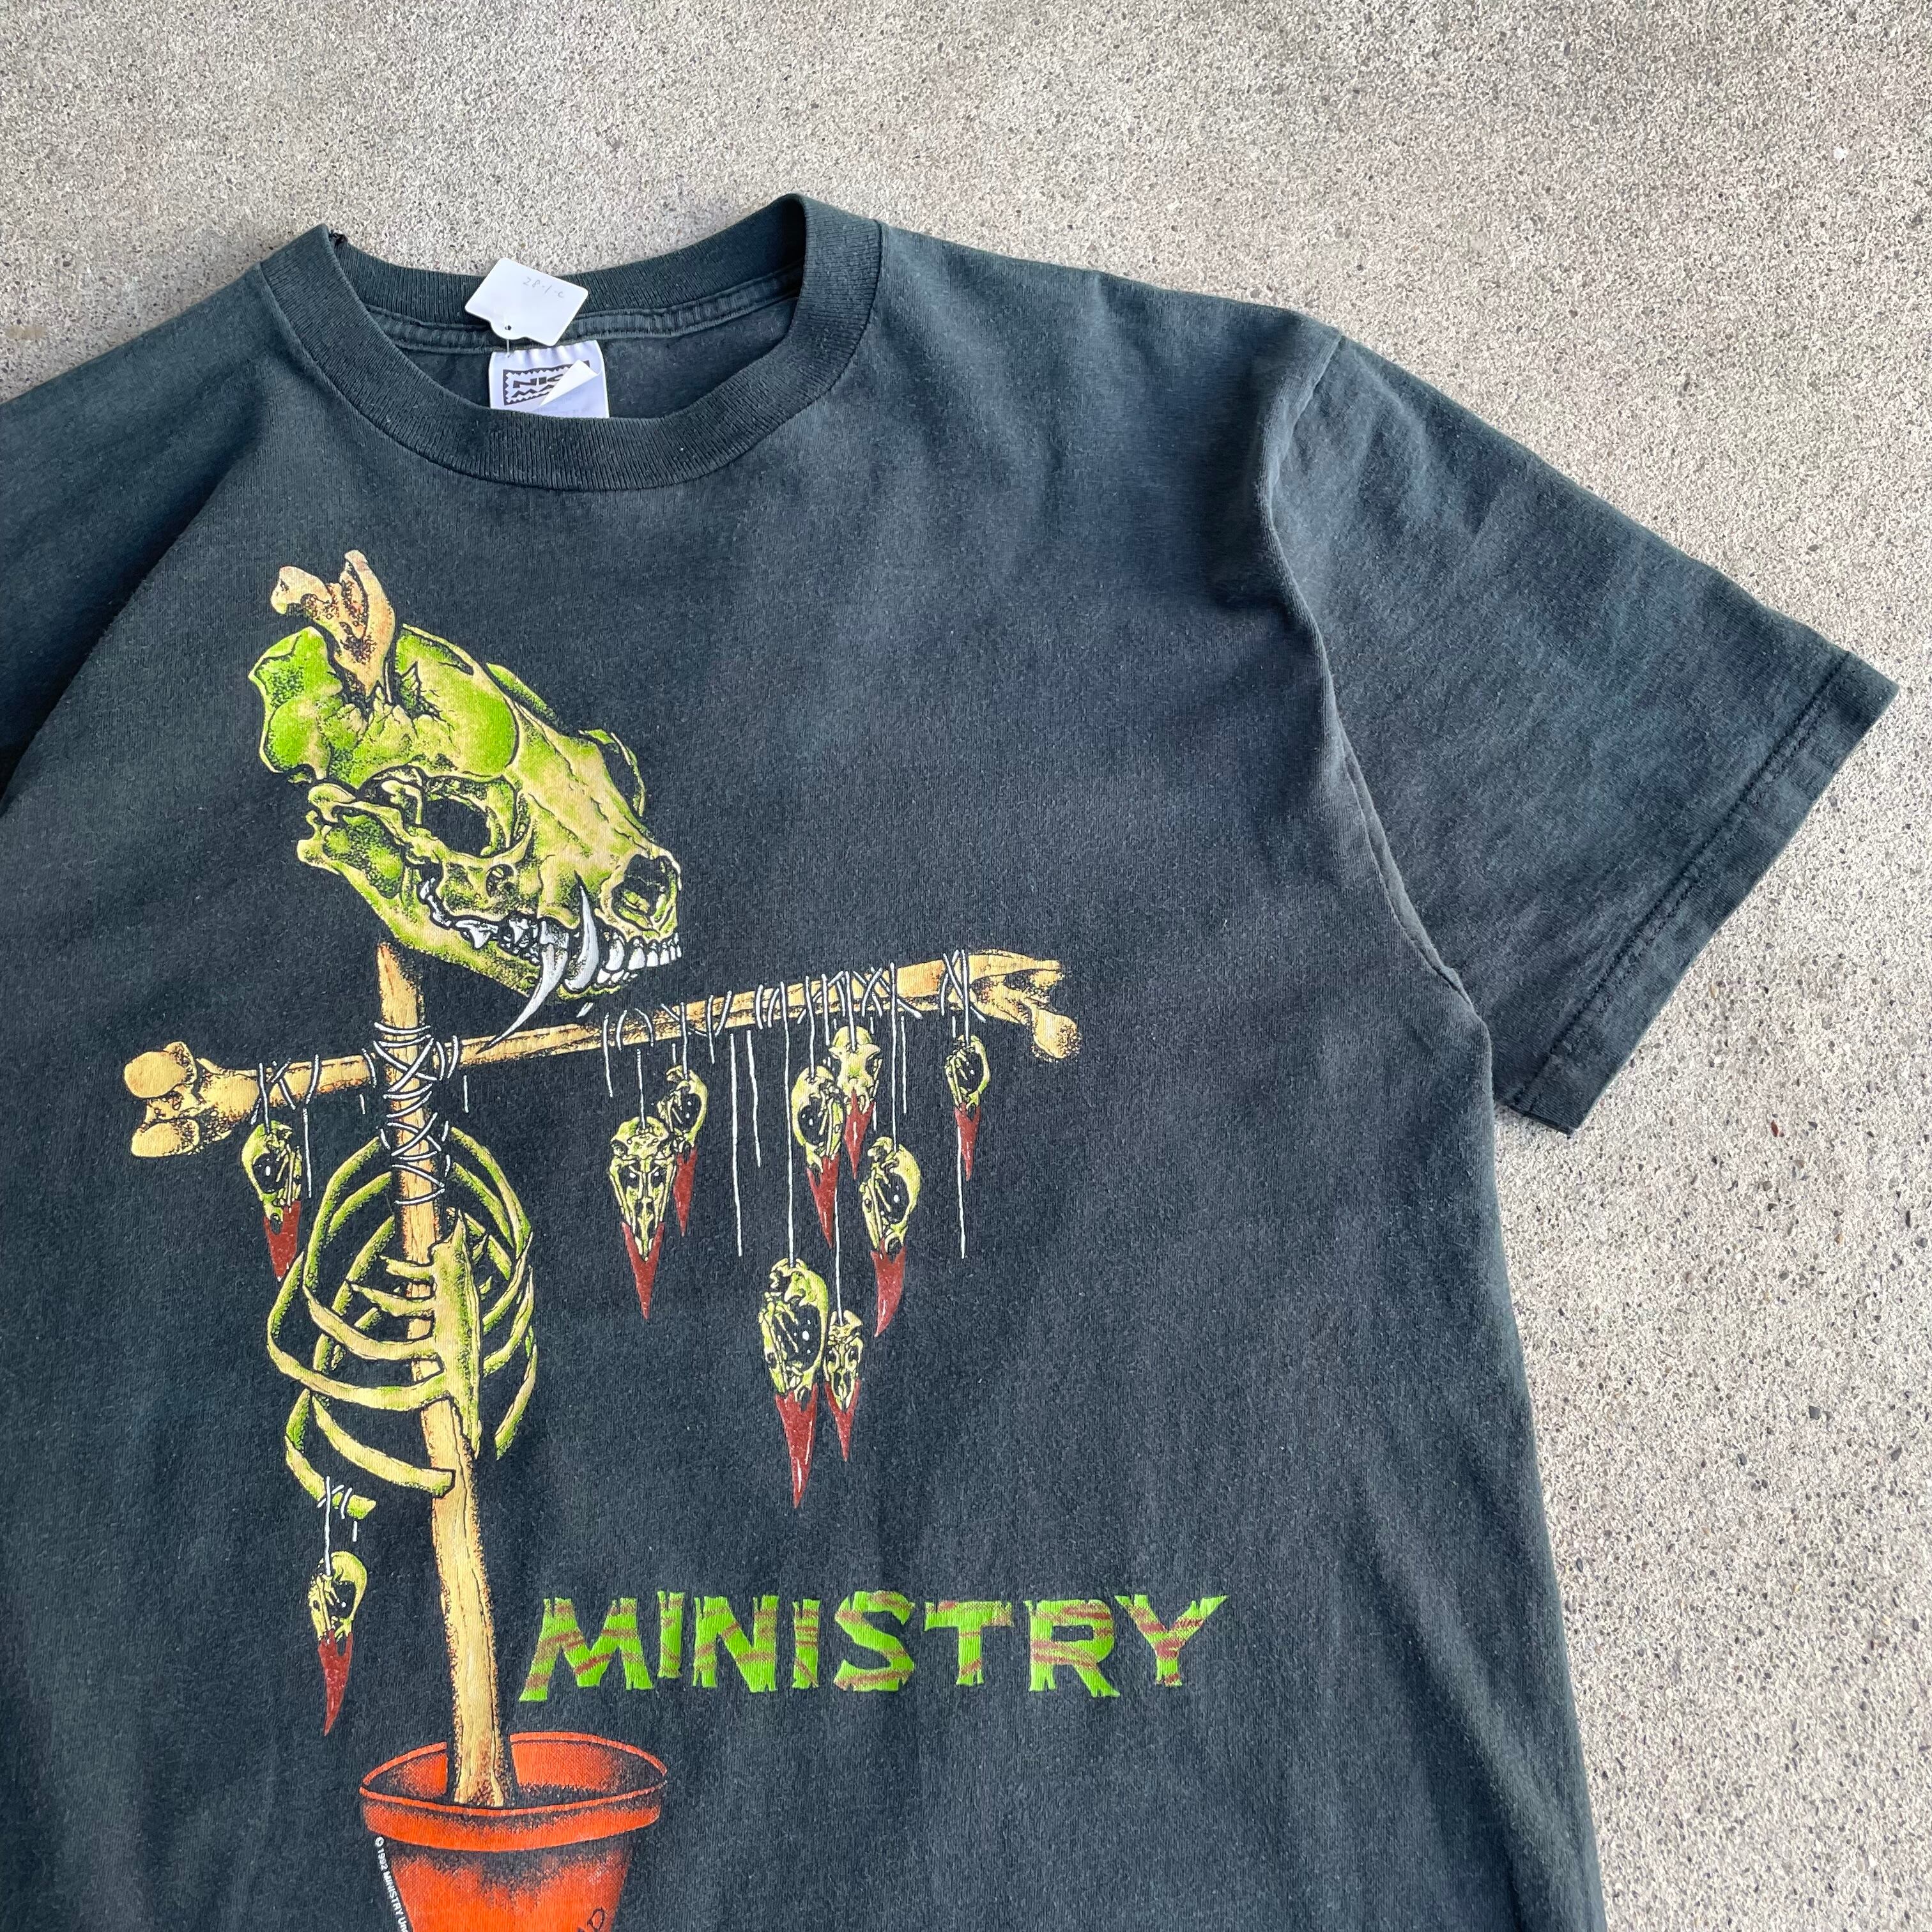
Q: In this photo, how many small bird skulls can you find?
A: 10